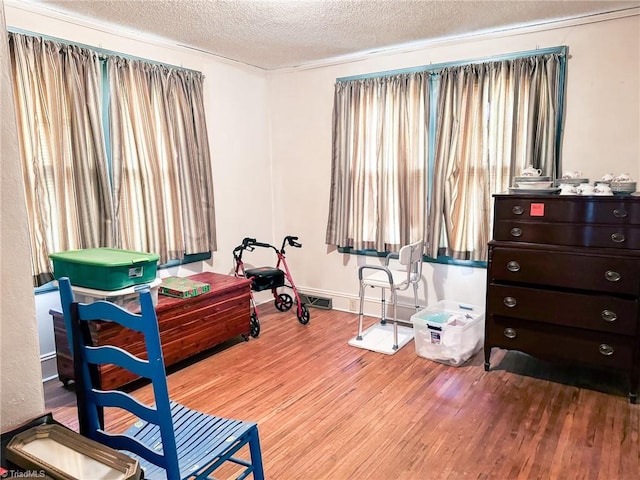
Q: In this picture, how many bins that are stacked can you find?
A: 2